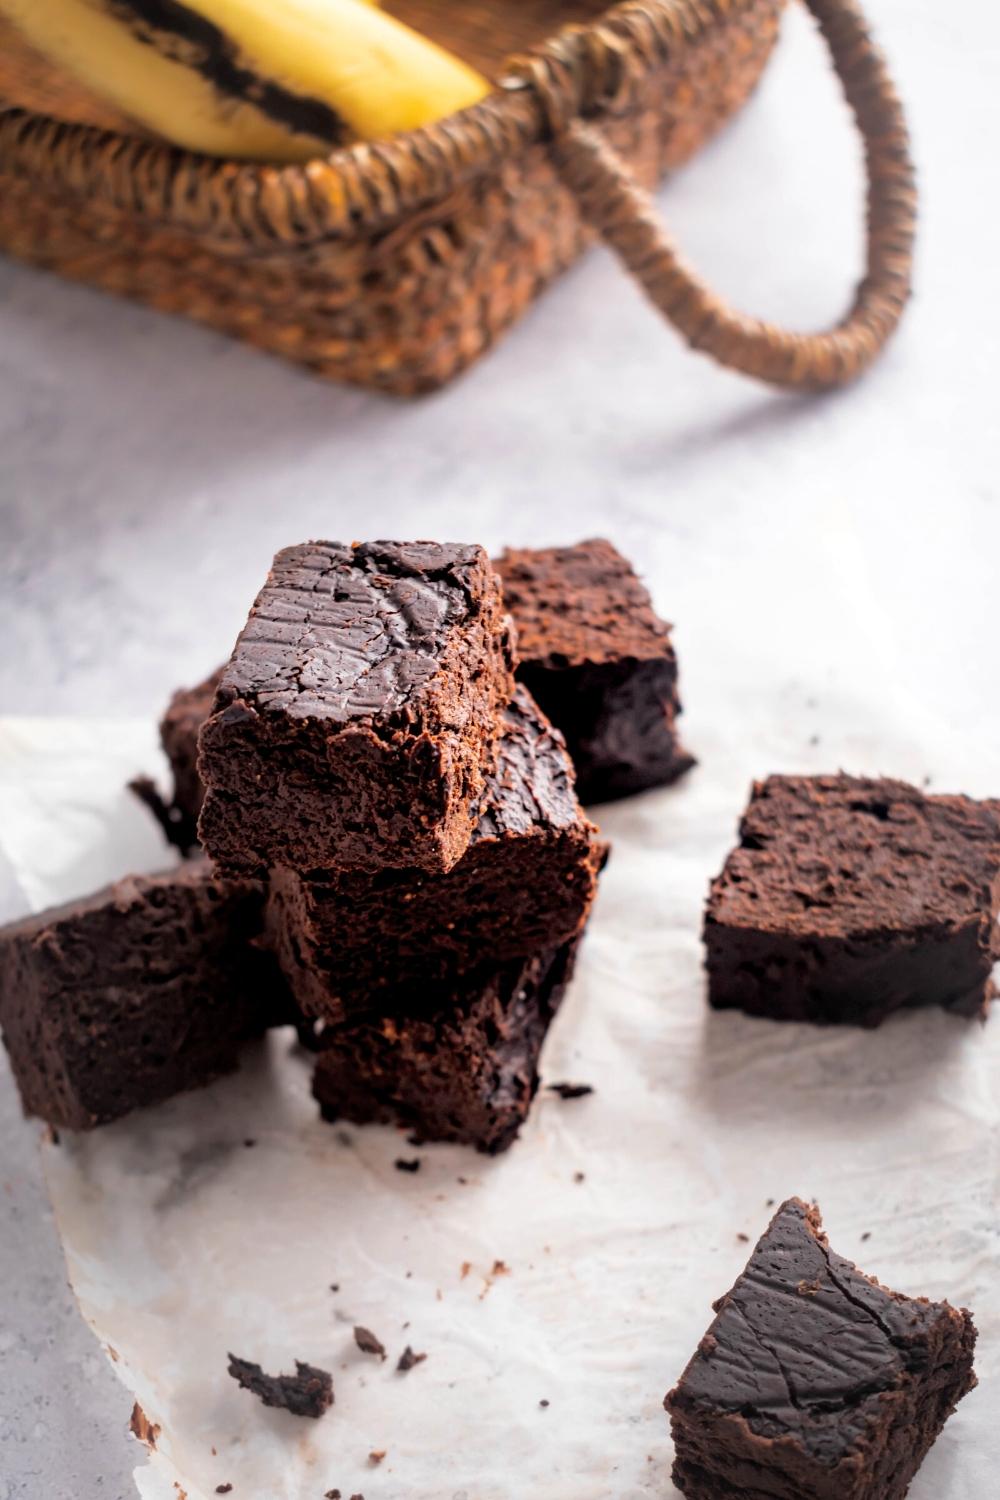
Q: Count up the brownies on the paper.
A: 8